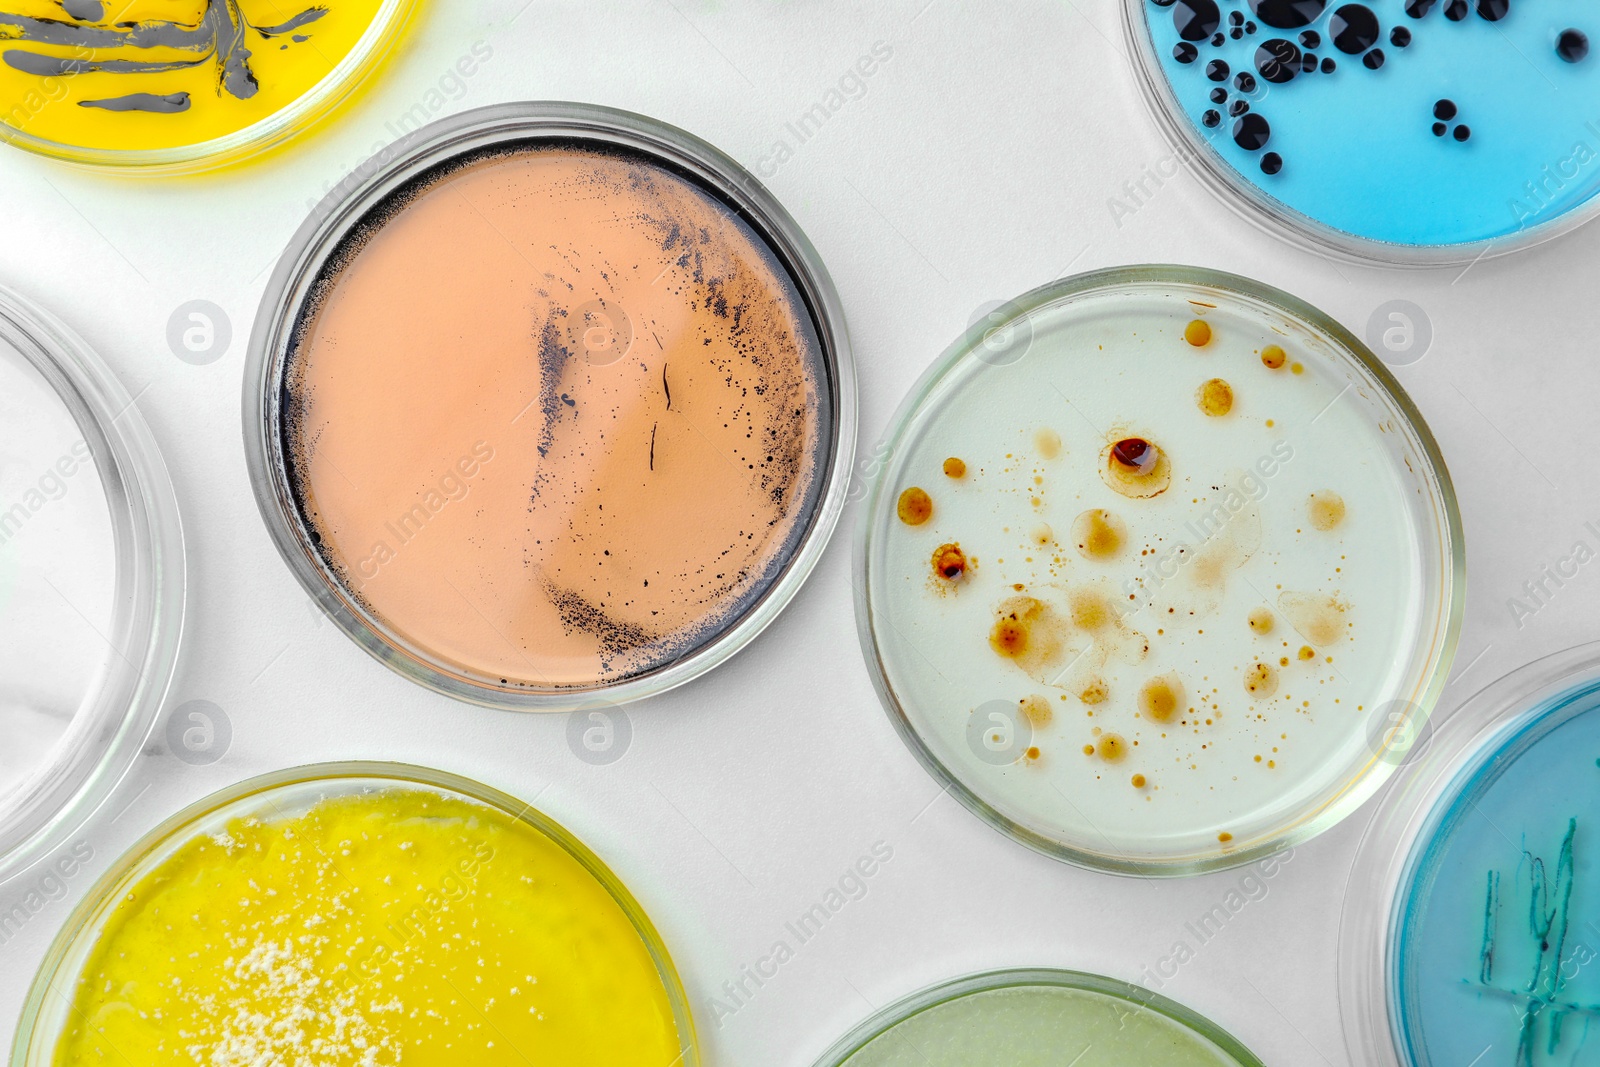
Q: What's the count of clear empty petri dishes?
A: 1